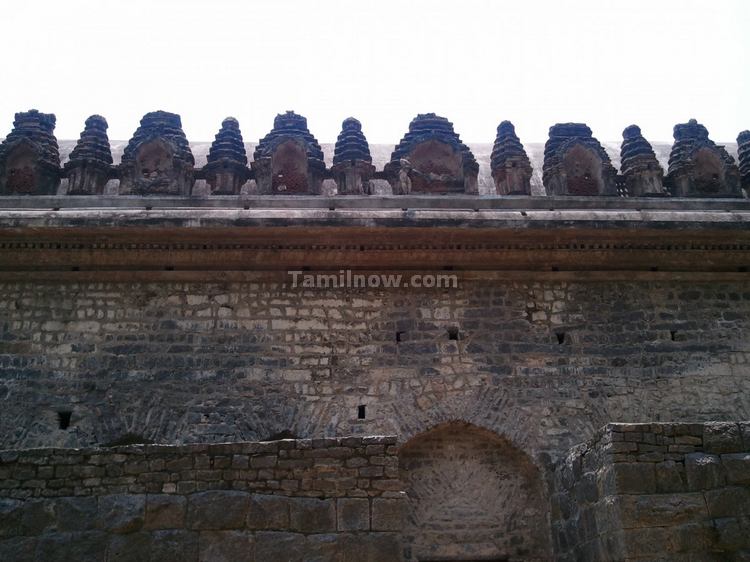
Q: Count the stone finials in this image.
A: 12